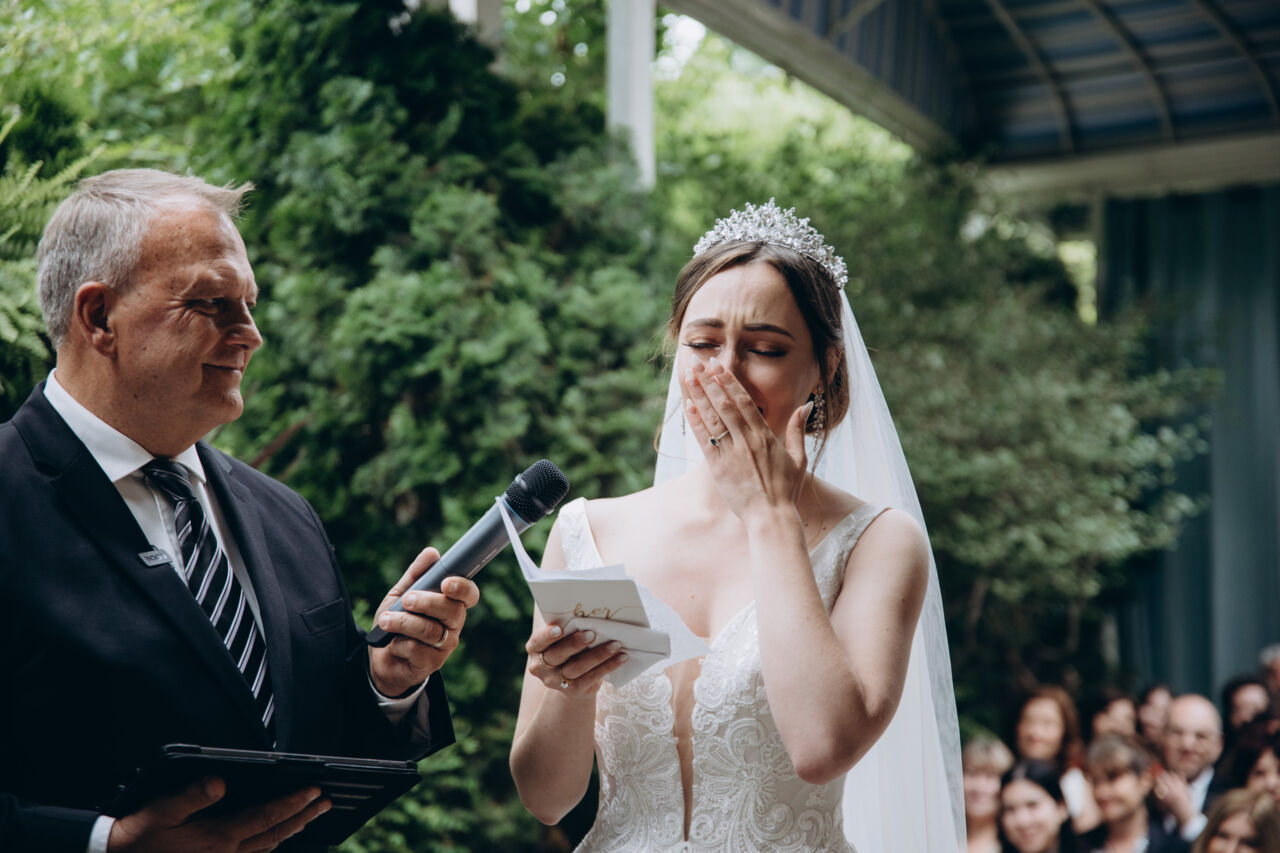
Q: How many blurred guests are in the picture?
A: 11